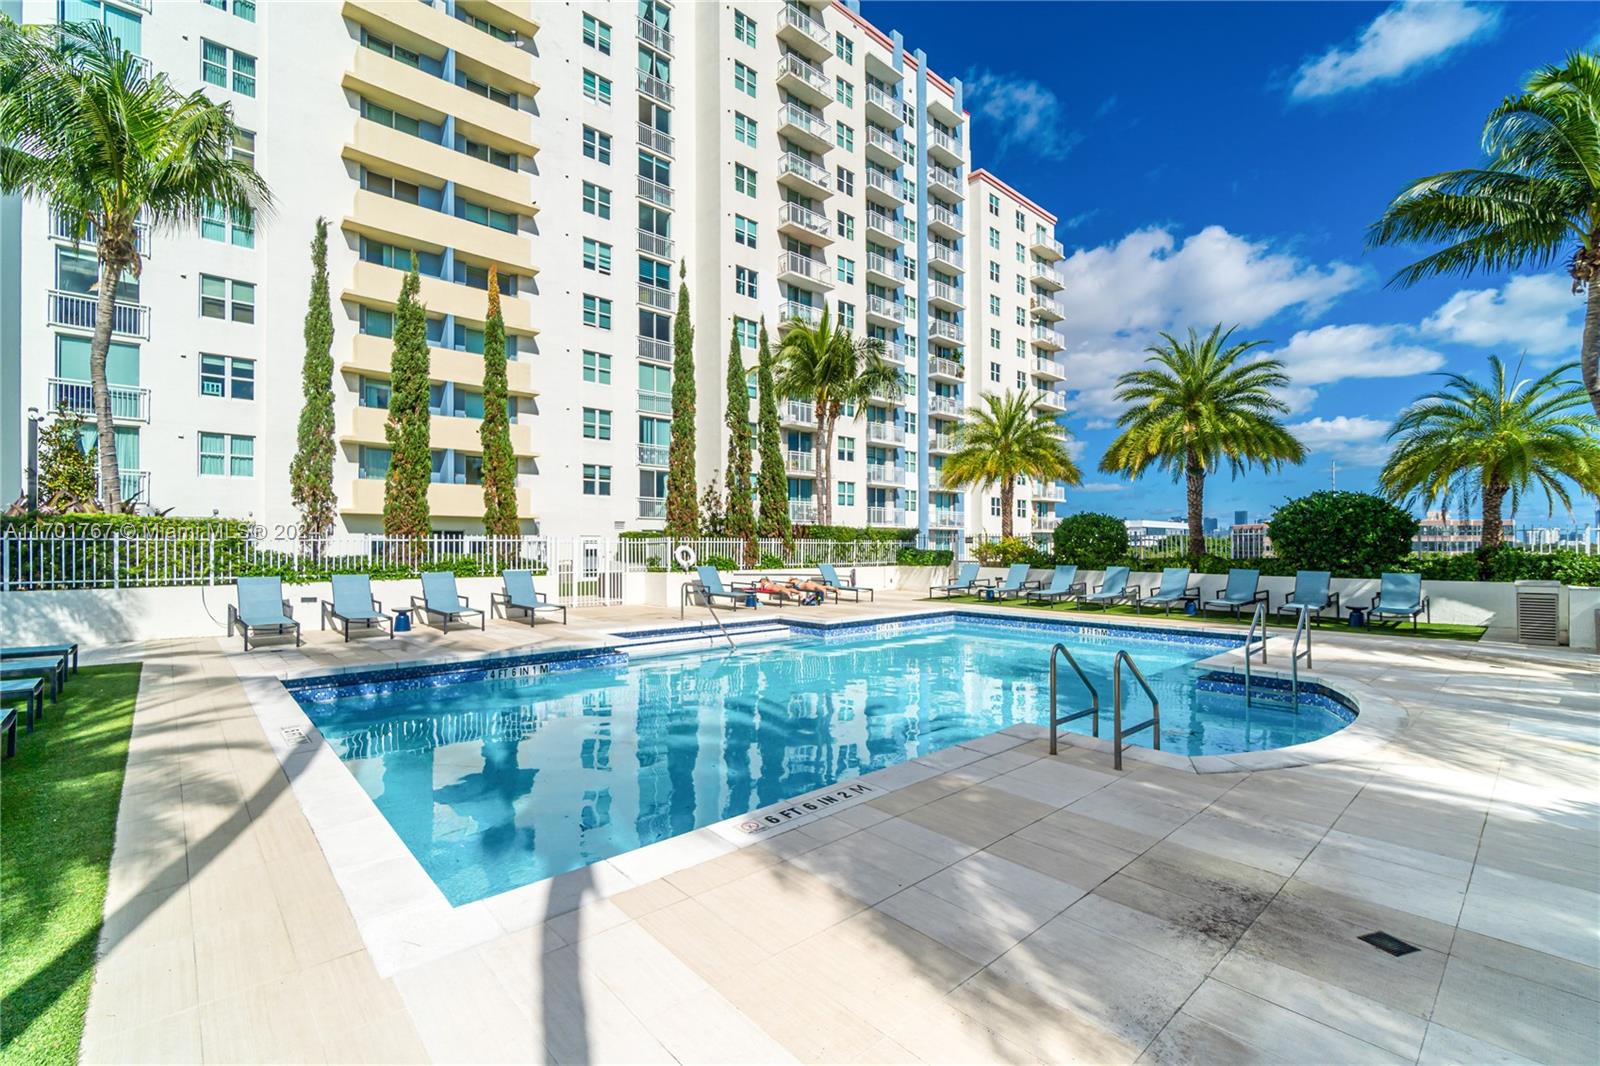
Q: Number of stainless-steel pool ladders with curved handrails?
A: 2